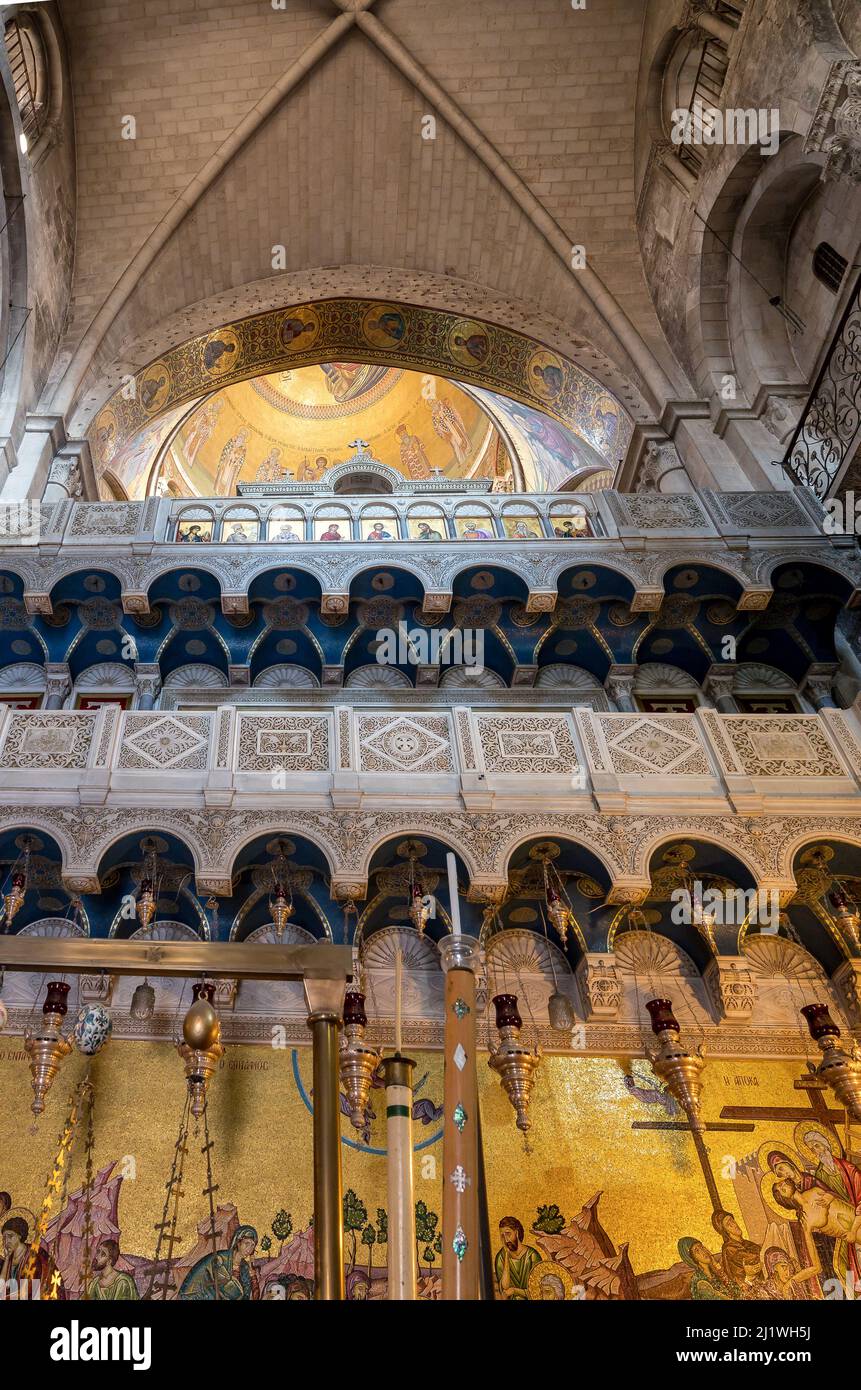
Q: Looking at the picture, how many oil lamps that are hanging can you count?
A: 13